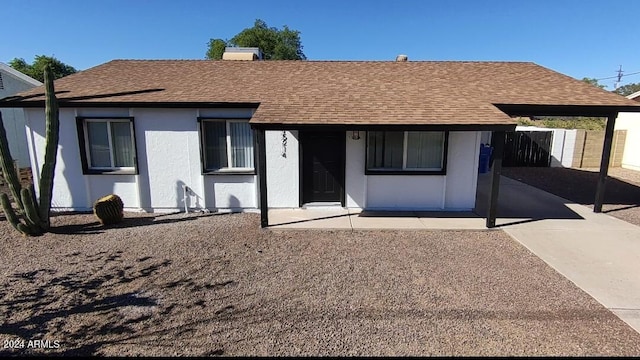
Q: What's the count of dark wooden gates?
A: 1